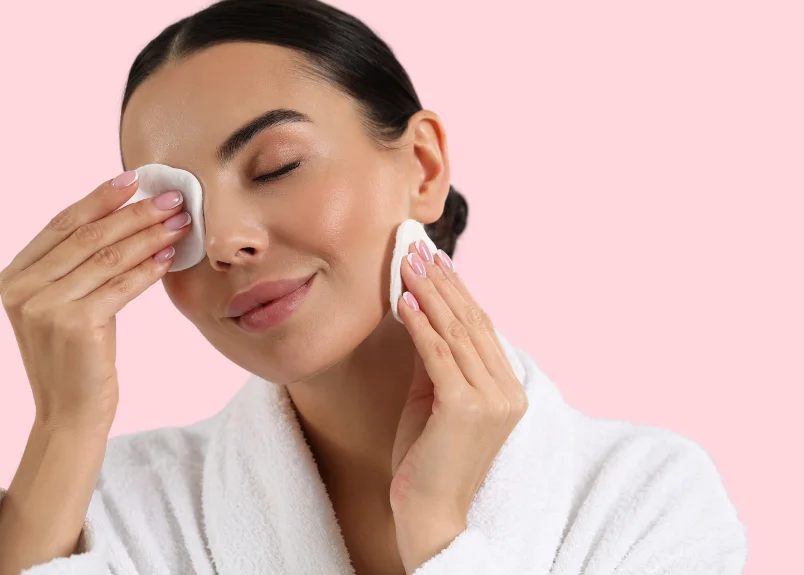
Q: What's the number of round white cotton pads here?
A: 2